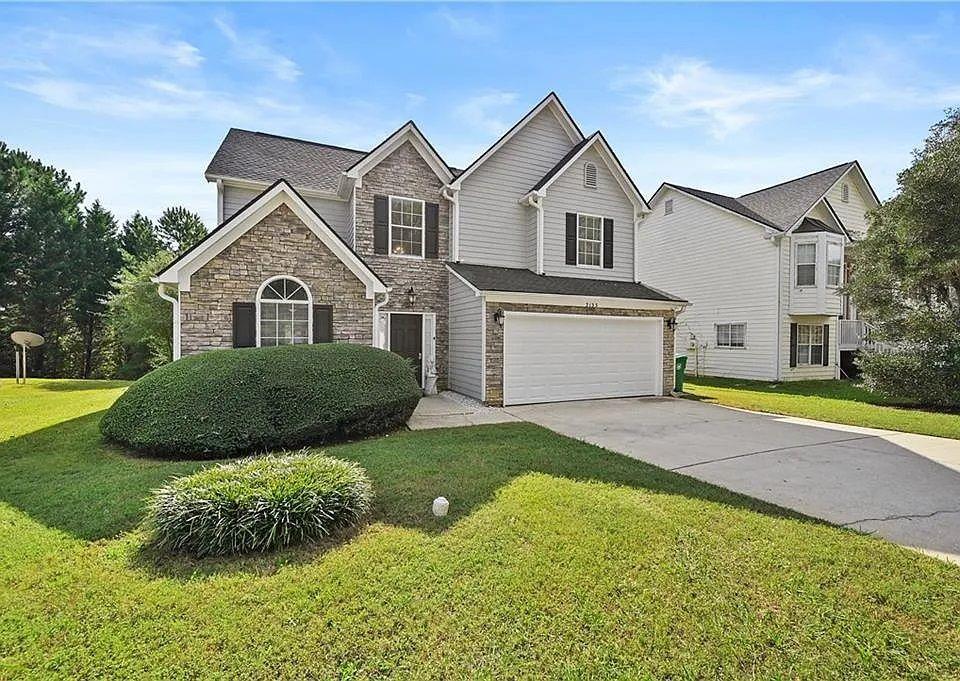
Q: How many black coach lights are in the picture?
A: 3